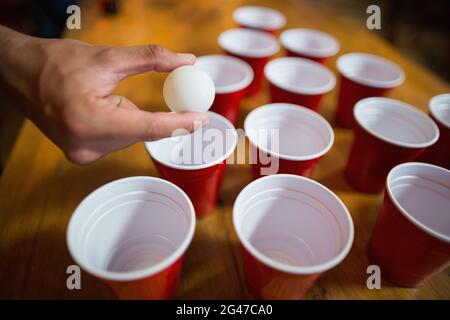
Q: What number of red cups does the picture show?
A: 13